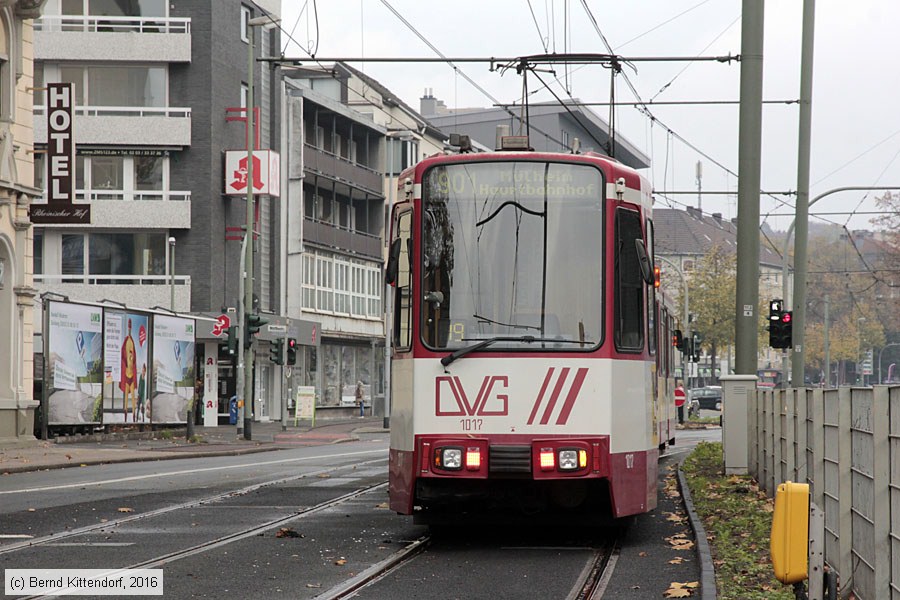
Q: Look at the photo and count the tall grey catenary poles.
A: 2